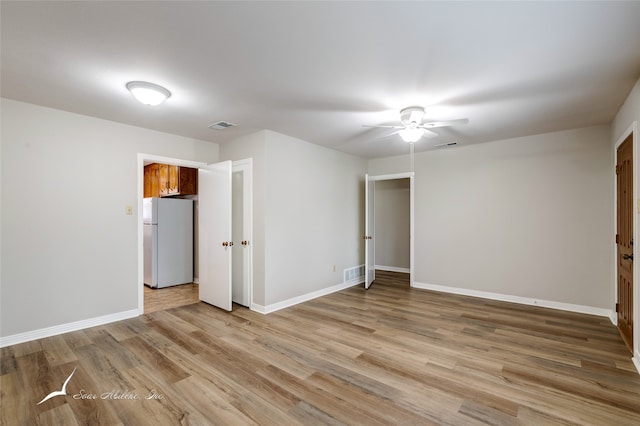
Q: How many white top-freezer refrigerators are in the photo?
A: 1